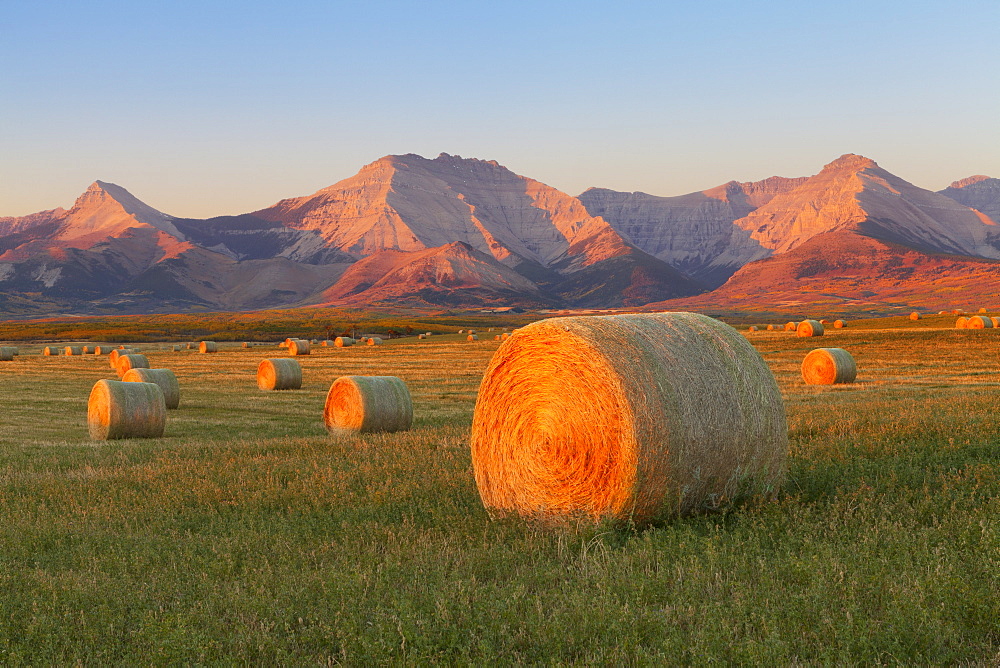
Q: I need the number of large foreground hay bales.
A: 1